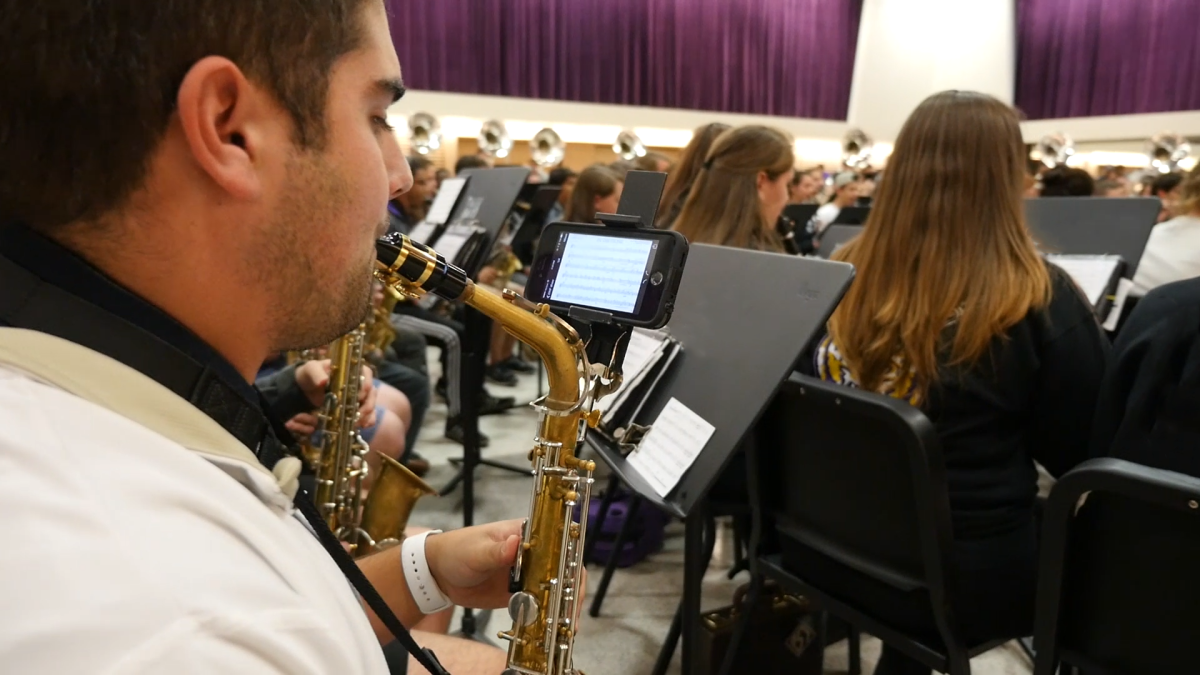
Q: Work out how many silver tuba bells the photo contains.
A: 7